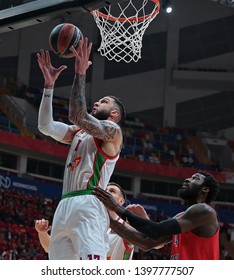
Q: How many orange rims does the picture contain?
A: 1